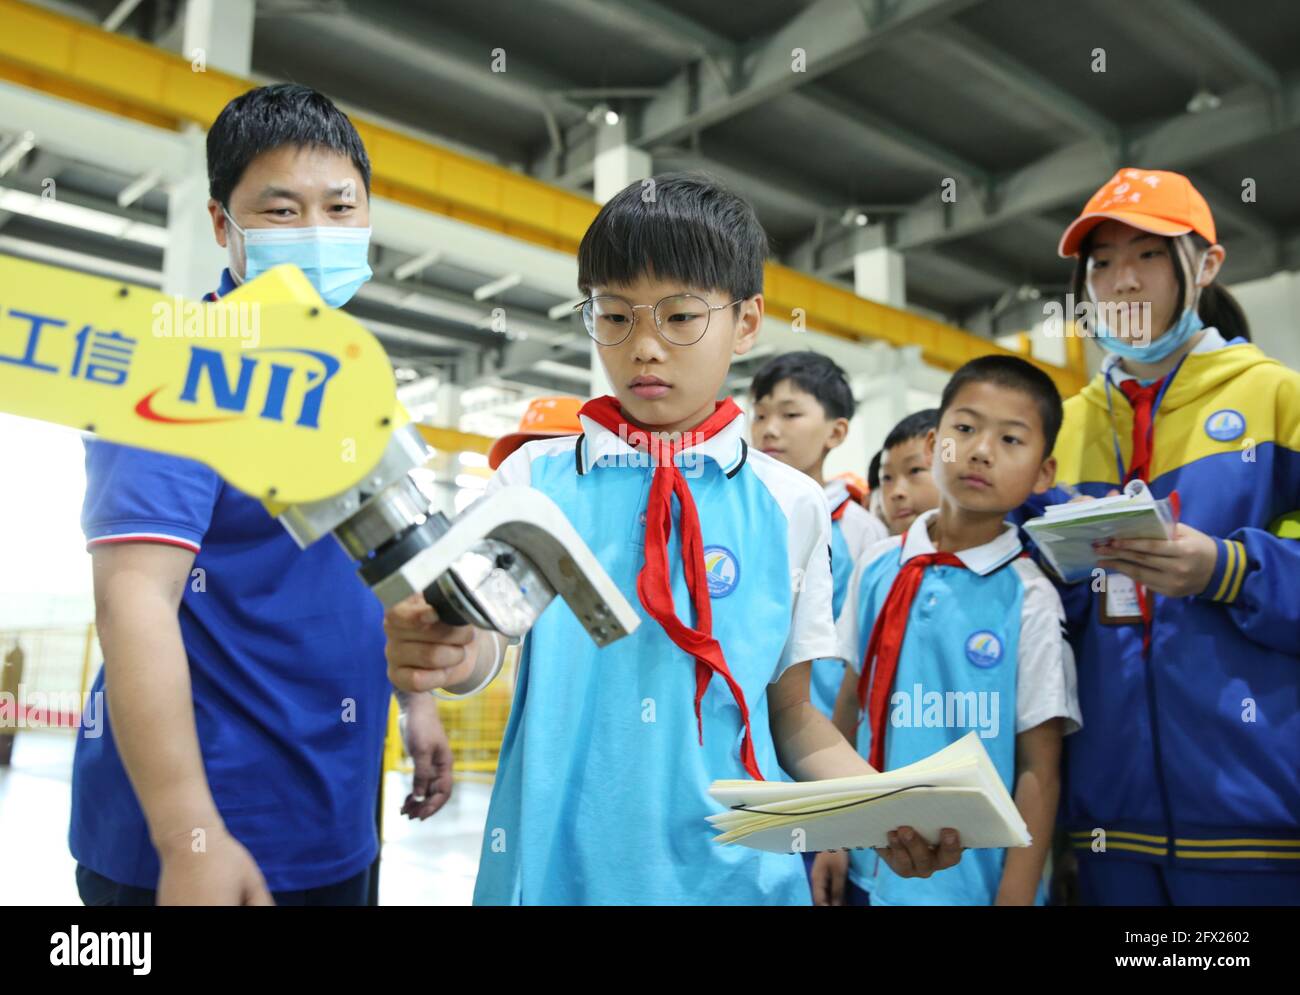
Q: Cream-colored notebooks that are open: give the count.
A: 1